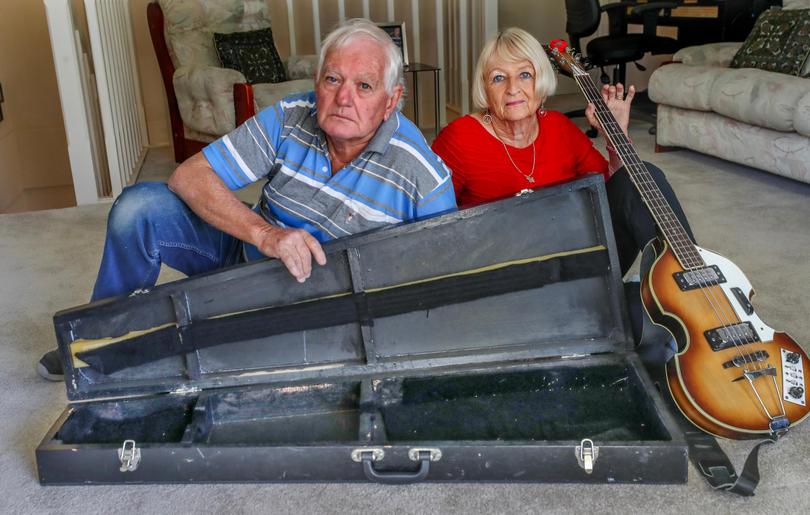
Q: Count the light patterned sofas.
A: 2